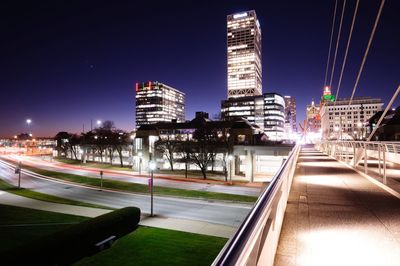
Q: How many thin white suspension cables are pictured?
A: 5